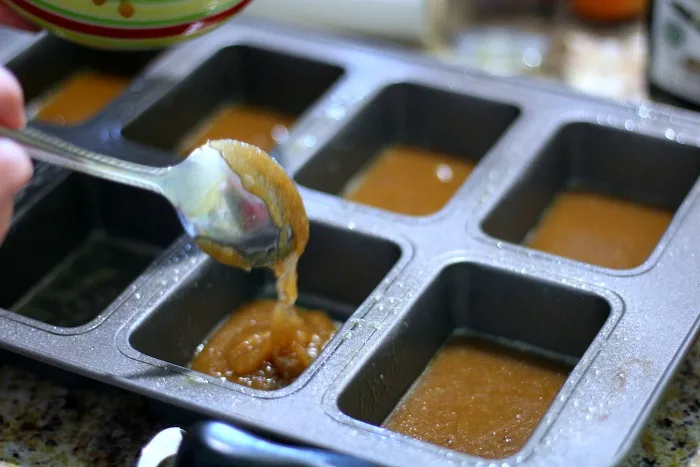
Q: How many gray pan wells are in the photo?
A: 7